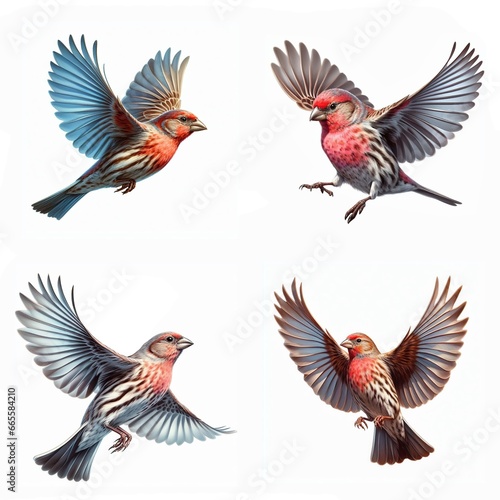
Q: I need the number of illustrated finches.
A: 4